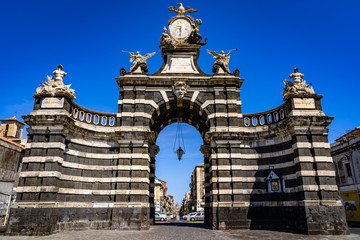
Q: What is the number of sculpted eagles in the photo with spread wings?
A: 1